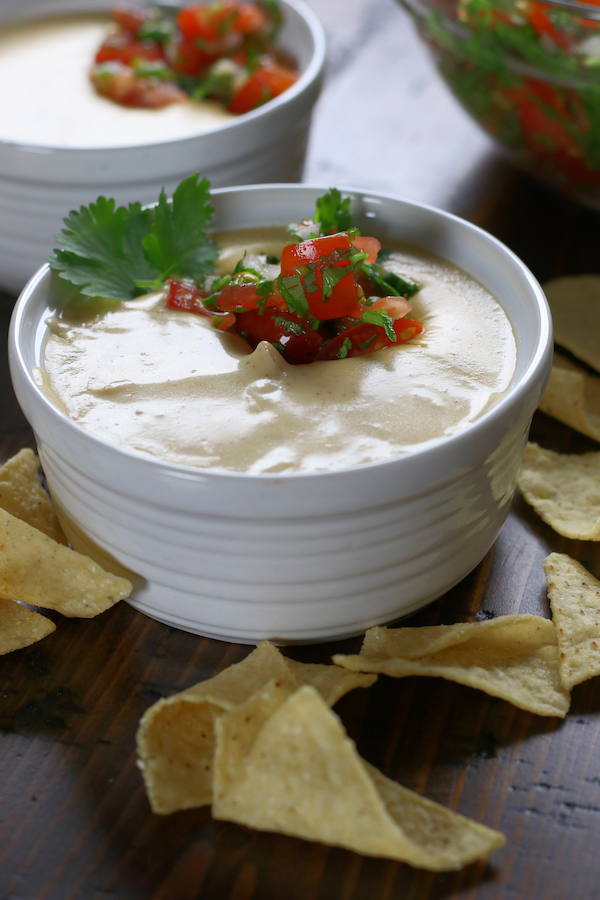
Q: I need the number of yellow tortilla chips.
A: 10